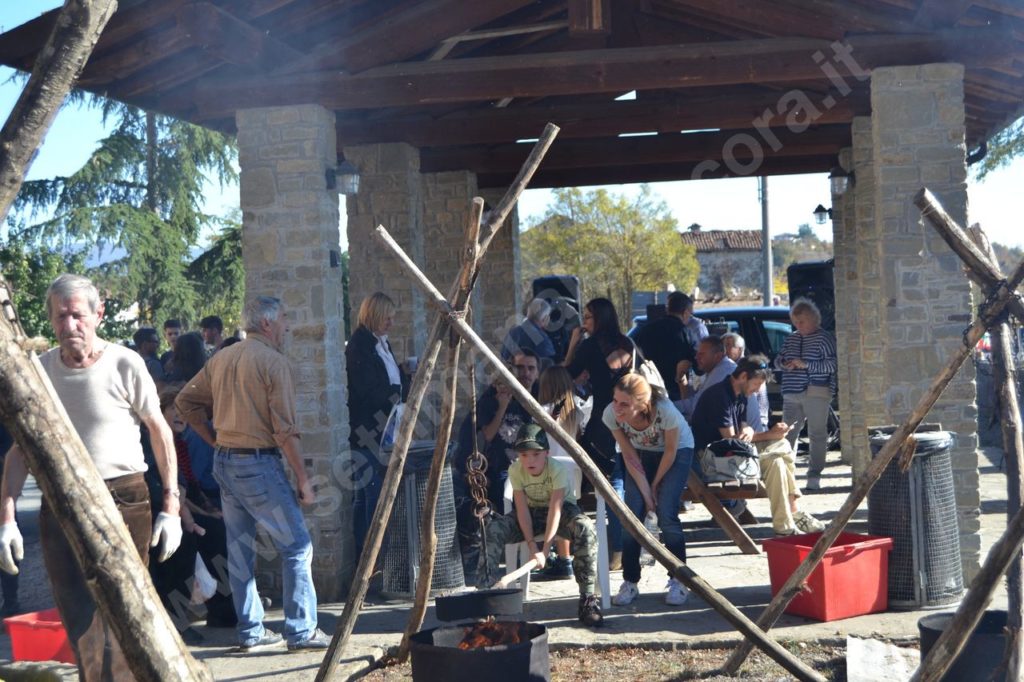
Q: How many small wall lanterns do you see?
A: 3